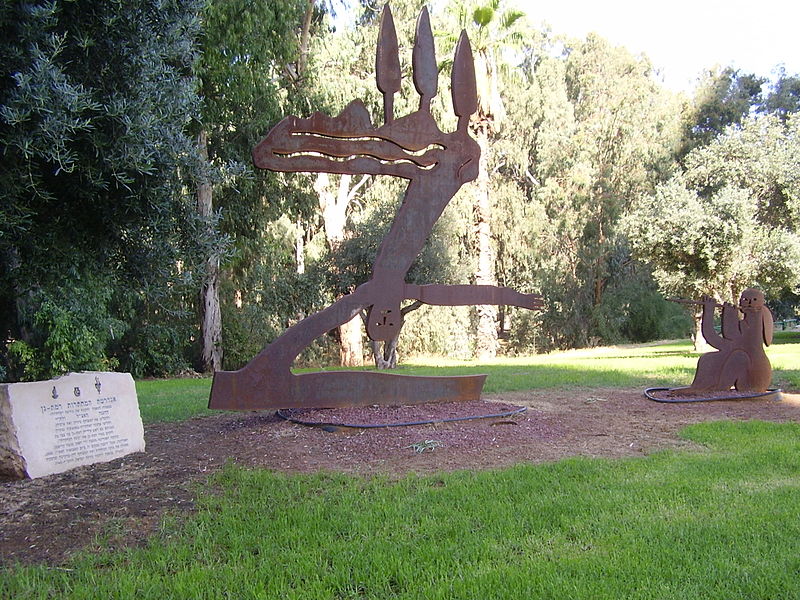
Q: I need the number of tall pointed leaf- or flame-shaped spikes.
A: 3